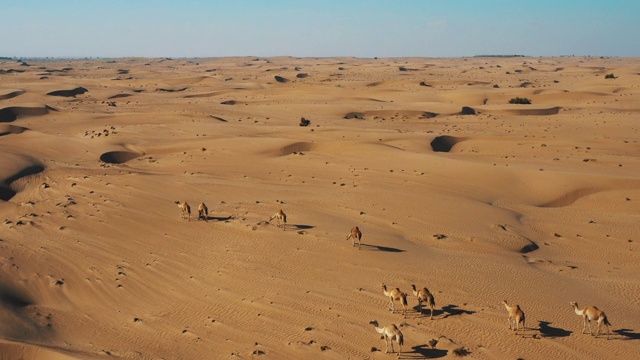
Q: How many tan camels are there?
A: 9